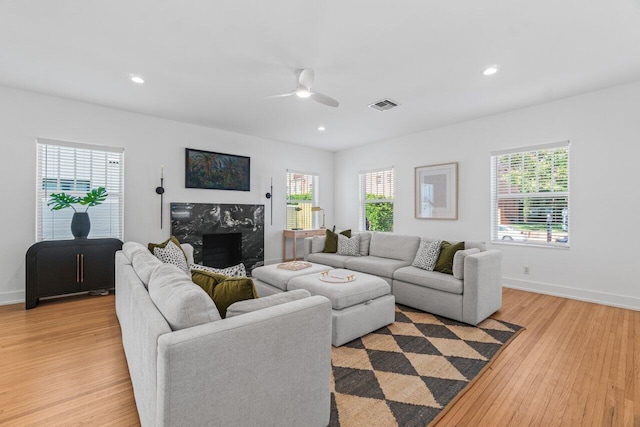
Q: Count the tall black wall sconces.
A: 2